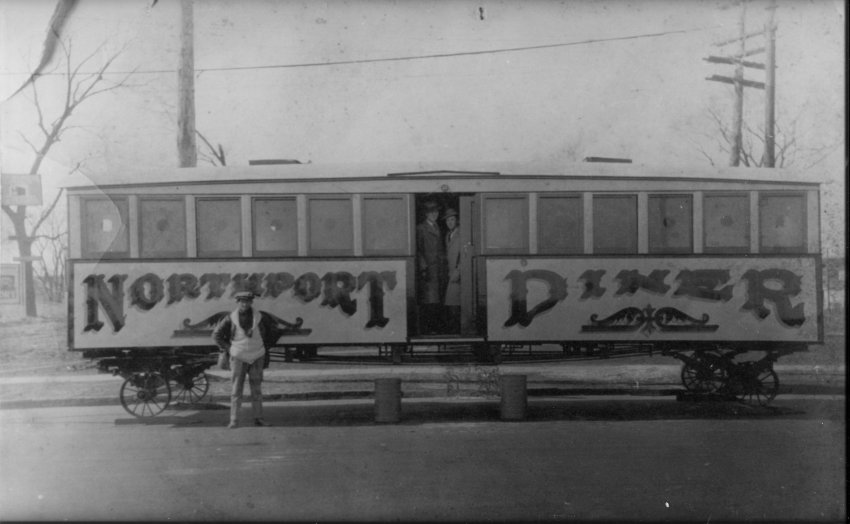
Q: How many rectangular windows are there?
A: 12